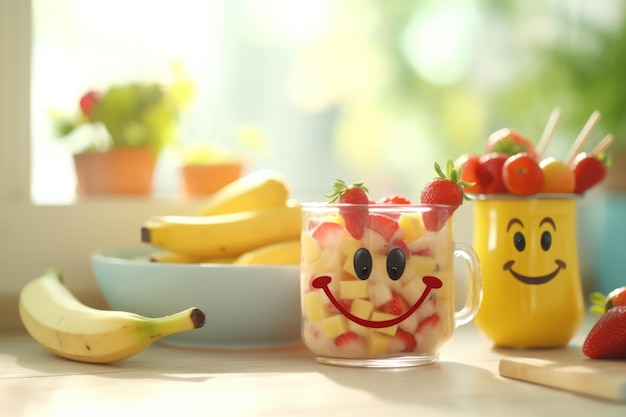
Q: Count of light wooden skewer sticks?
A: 3